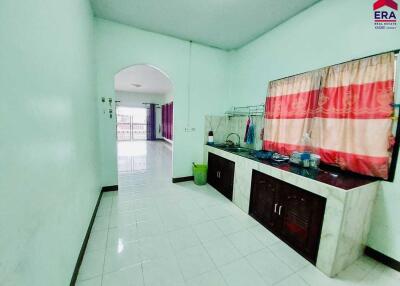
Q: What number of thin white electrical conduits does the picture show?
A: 1